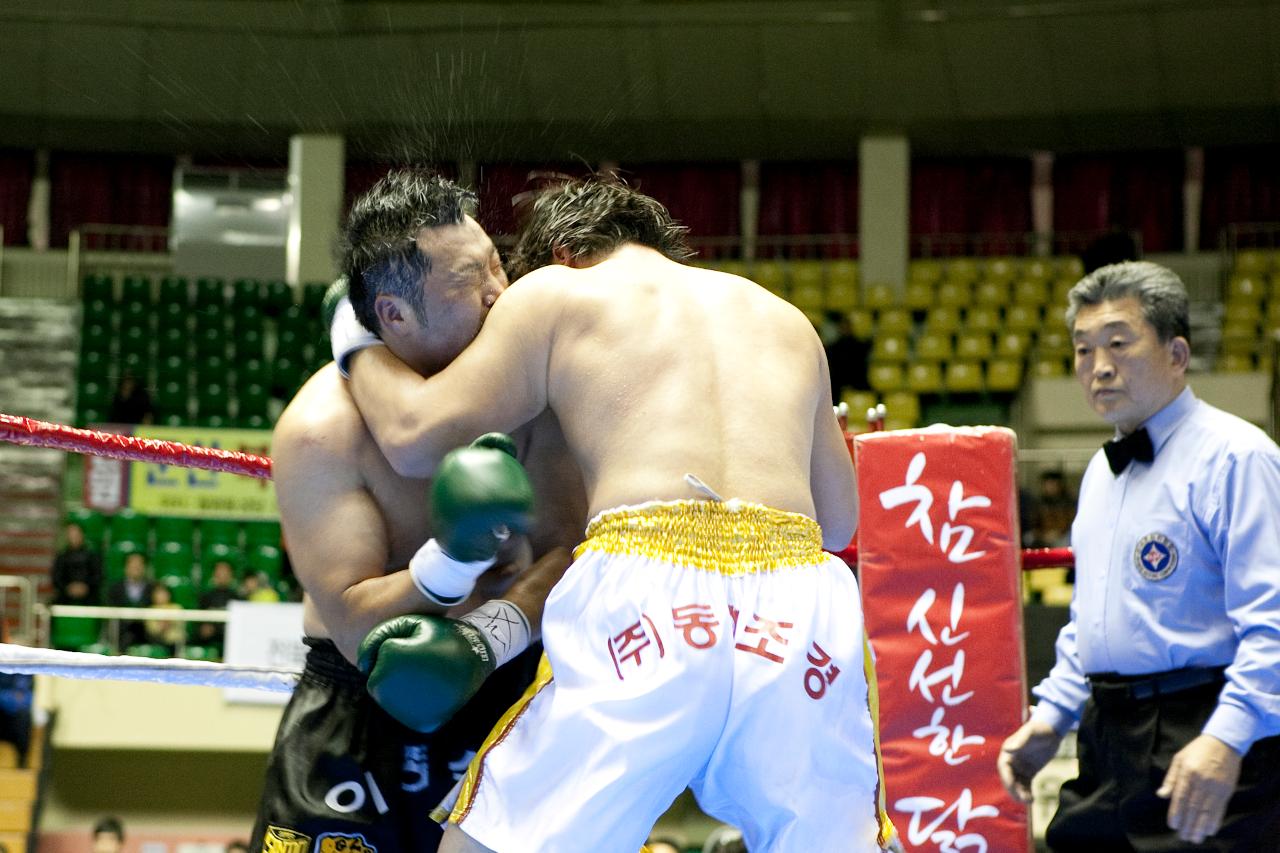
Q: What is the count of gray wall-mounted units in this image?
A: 1